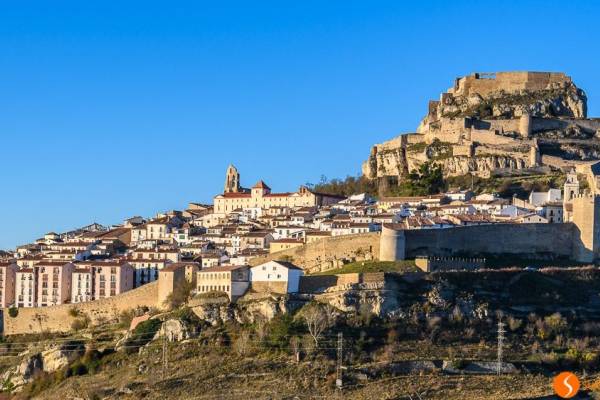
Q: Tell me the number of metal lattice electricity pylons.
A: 3